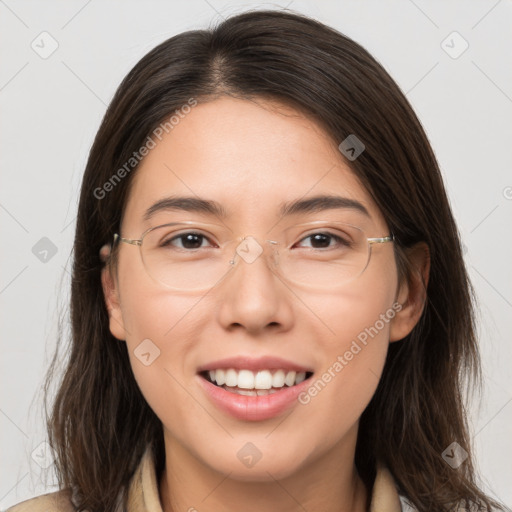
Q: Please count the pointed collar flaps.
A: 2